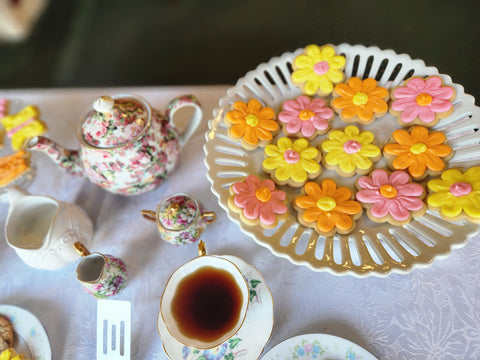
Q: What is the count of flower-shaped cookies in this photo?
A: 12